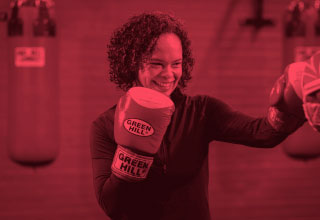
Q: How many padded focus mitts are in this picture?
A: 1